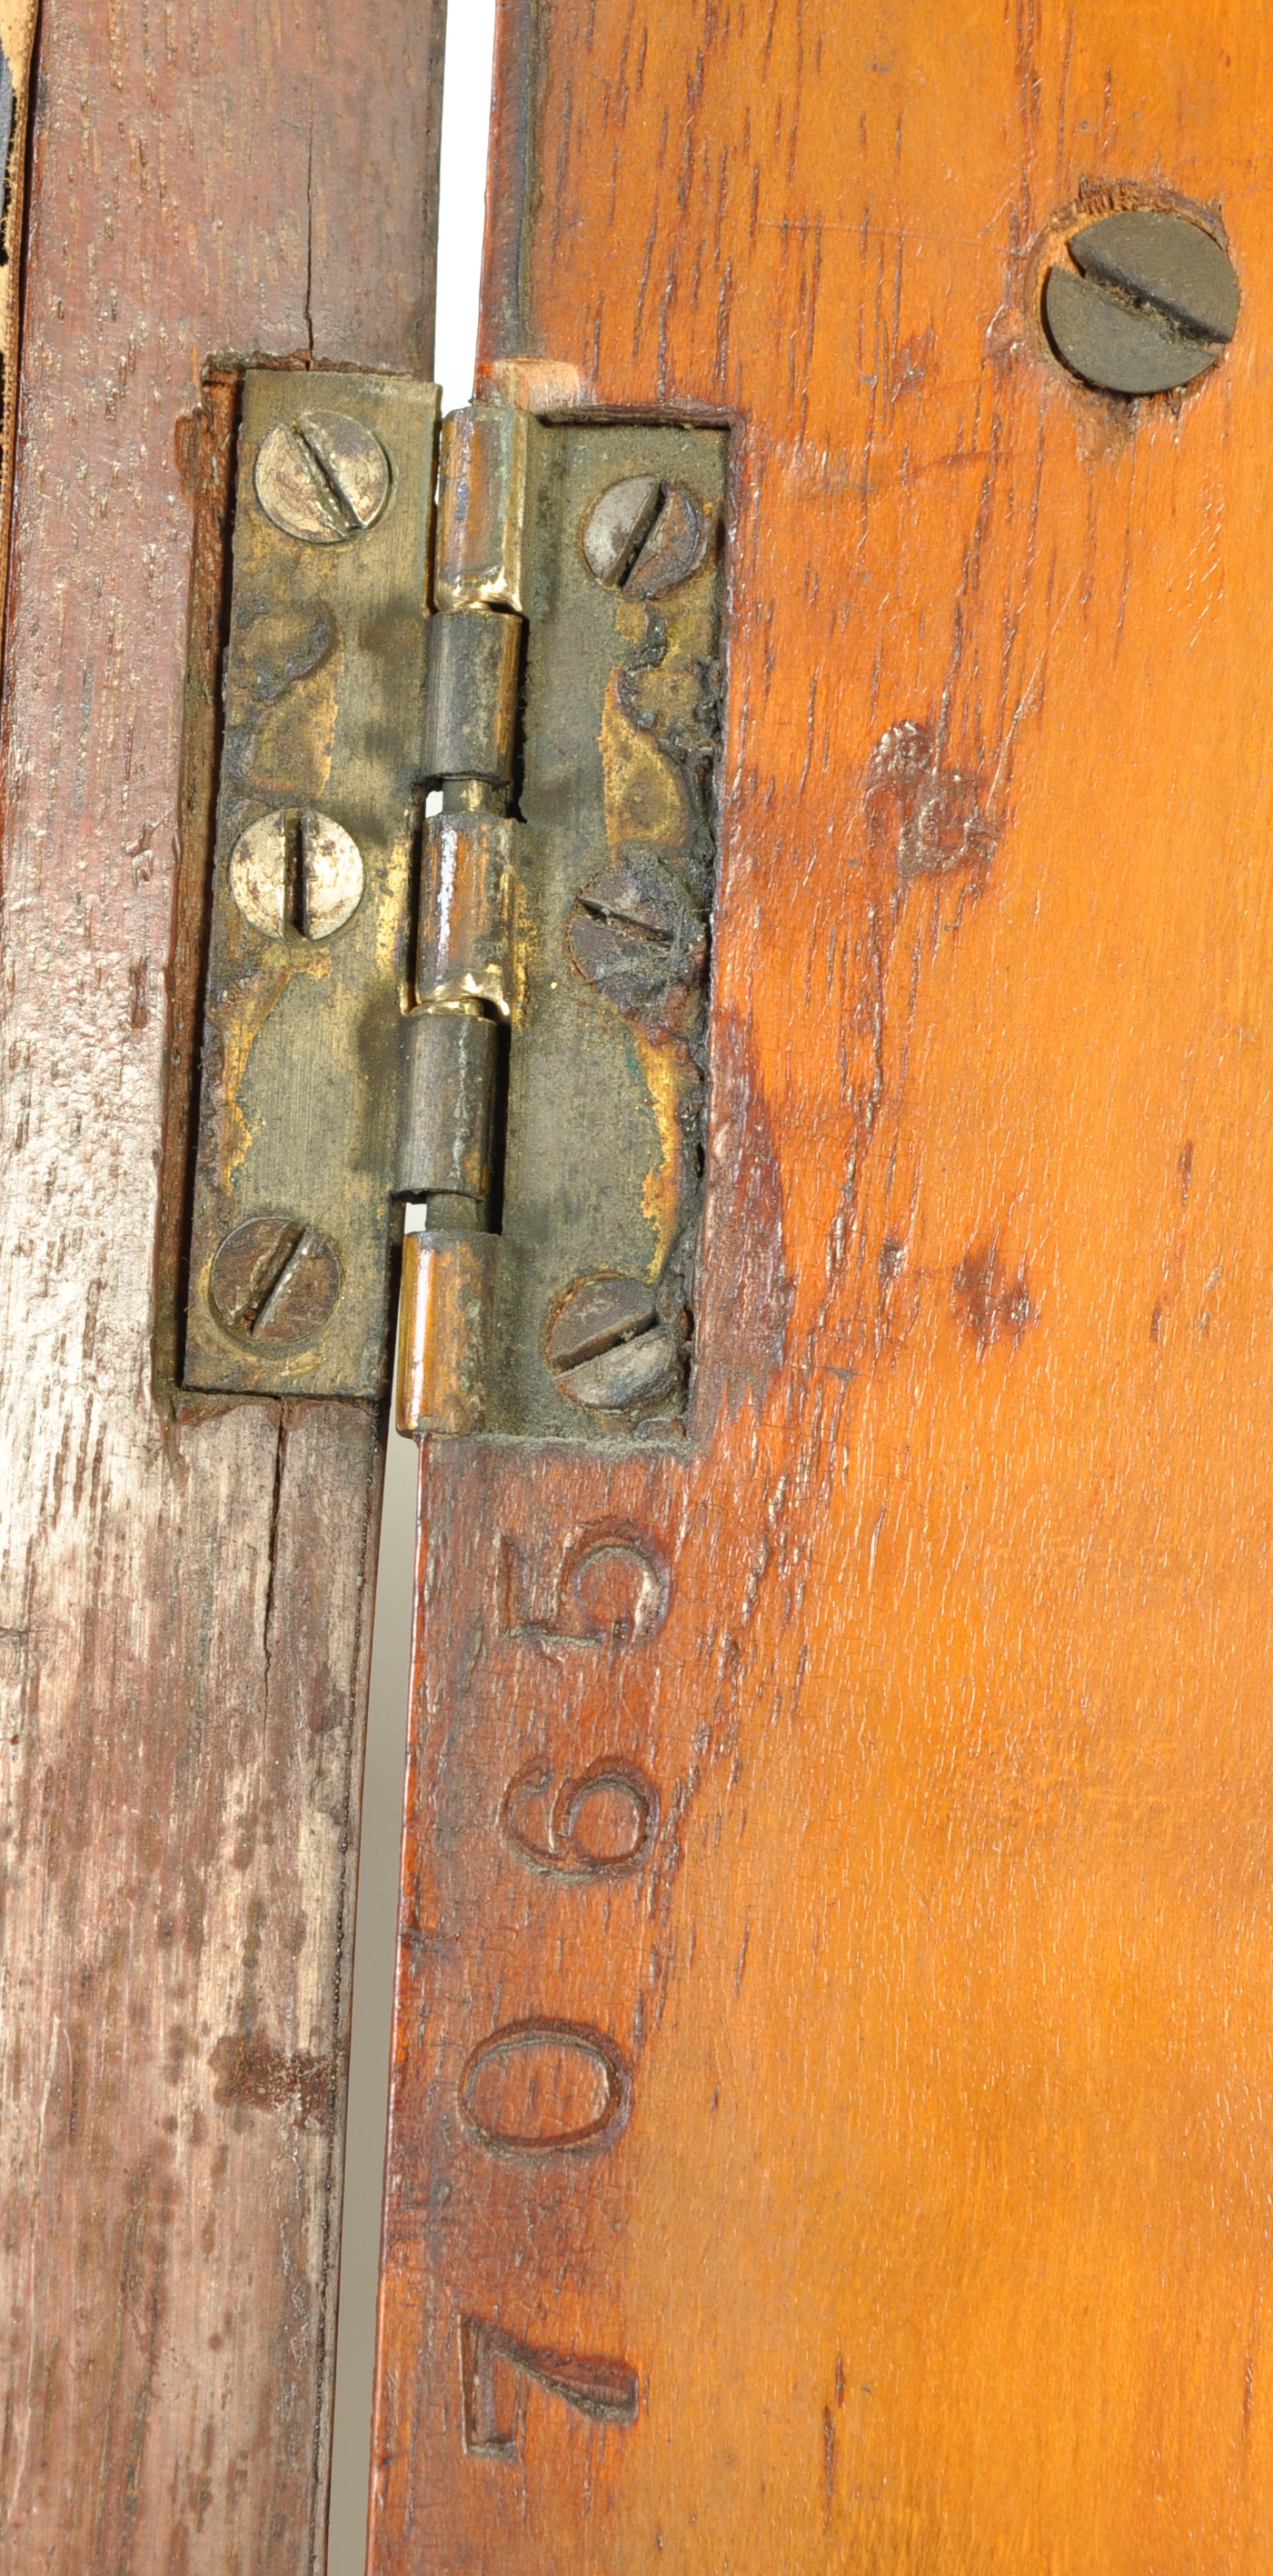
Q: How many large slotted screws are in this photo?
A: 1